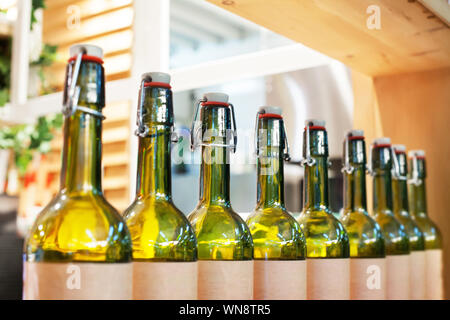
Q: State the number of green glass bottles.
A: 9